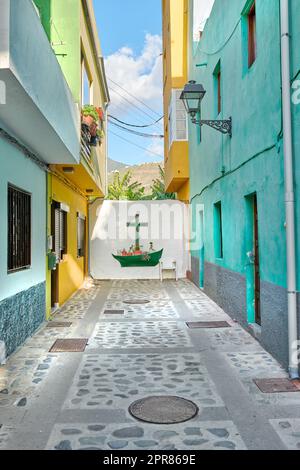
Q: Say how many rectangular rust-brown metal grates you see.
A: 5